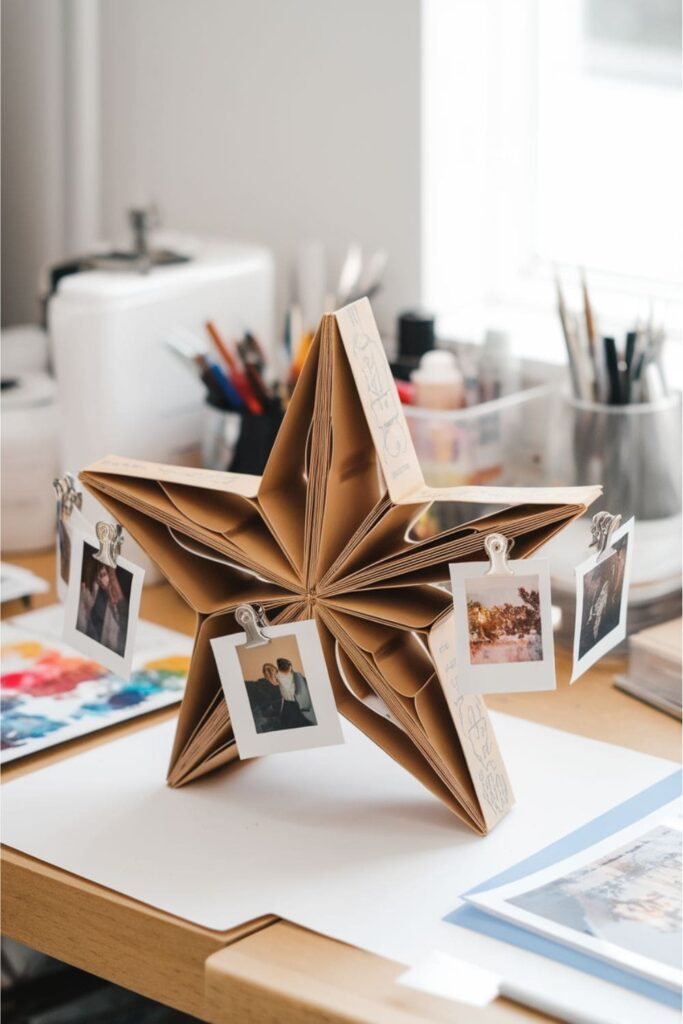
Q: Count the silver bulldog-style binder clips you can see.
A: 5